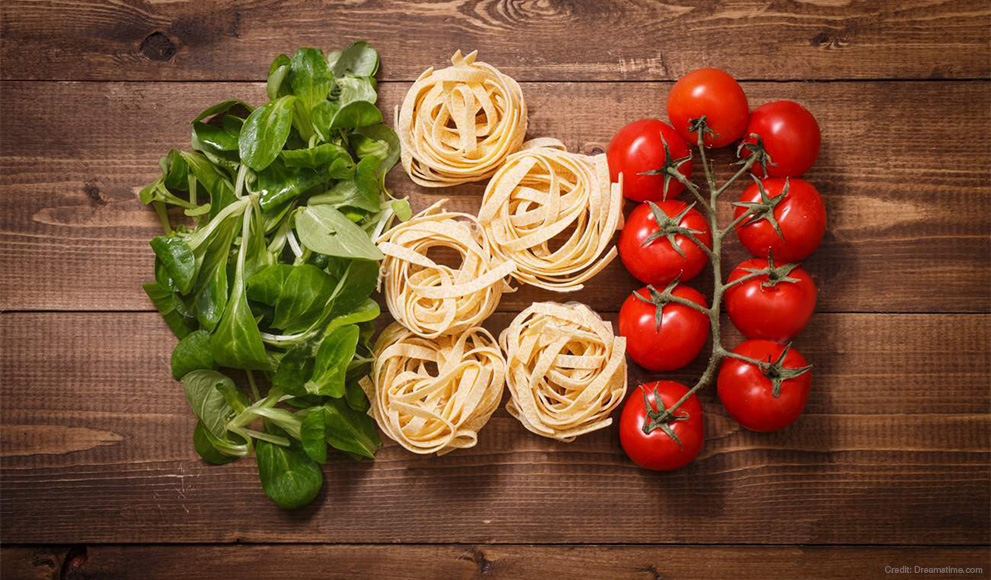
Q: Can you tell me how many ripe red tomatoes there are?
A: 9